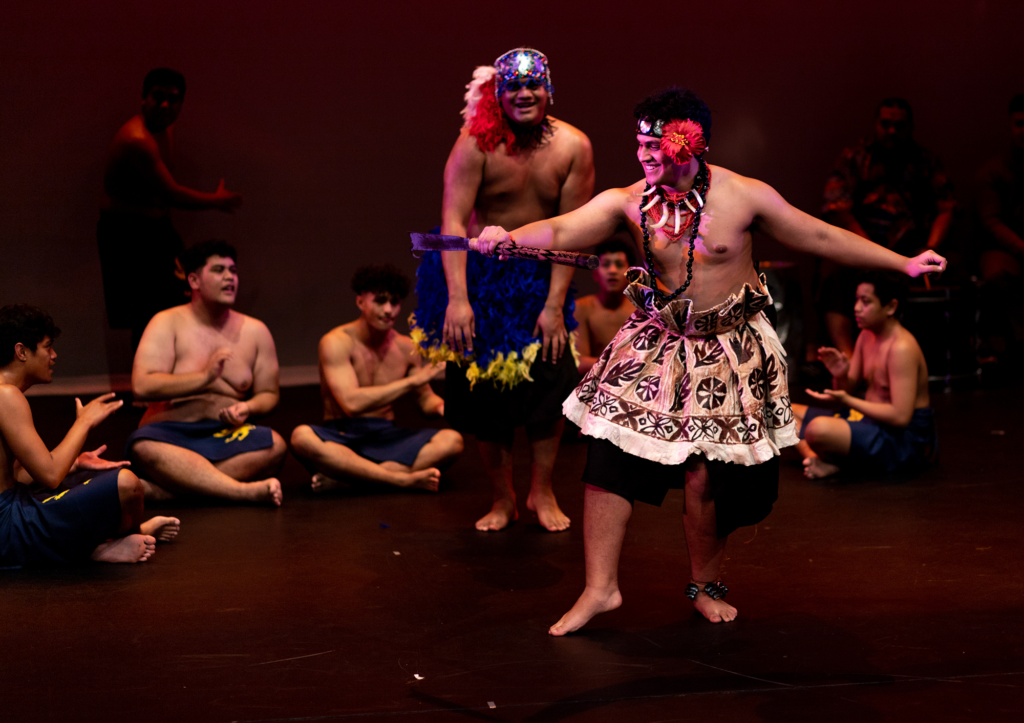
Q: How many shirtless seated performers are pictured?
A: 5